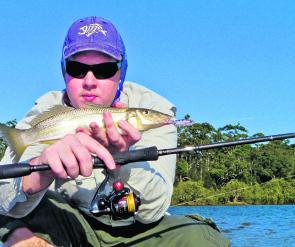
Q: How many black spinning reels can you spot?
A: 1